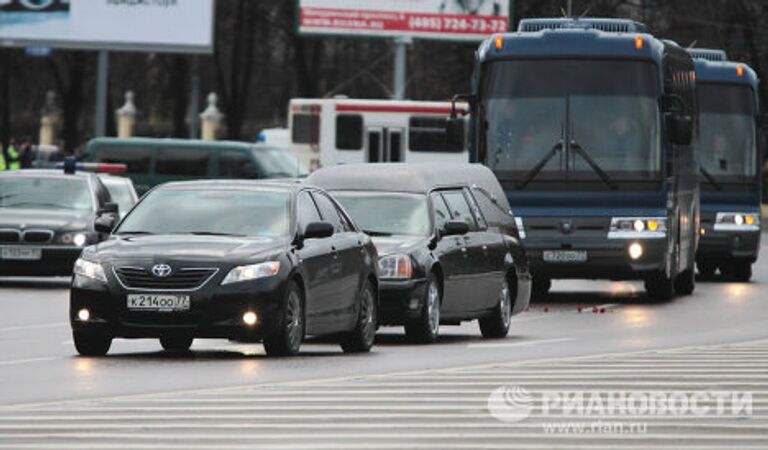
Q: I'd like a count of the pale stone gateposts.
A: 3